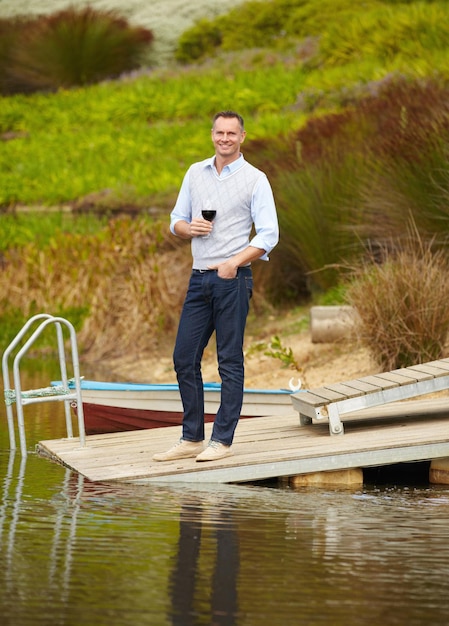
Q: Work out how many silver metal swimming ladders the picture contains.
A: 1